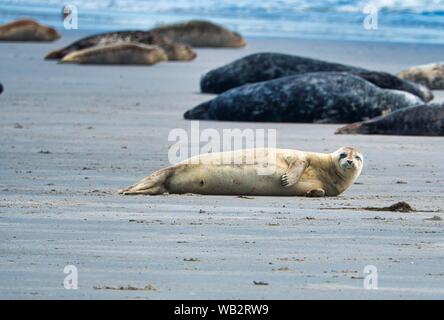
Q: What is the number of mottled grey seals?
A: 3